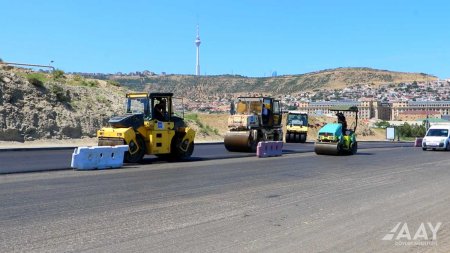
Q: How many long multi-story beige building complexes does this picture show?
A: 2